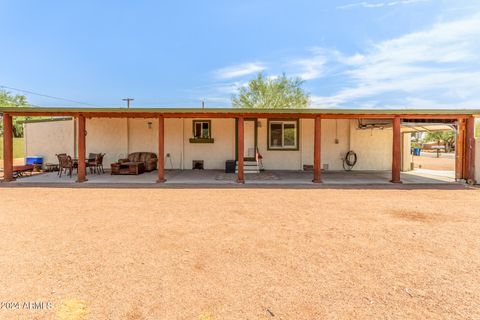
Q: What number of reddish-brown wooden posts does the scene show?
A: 7